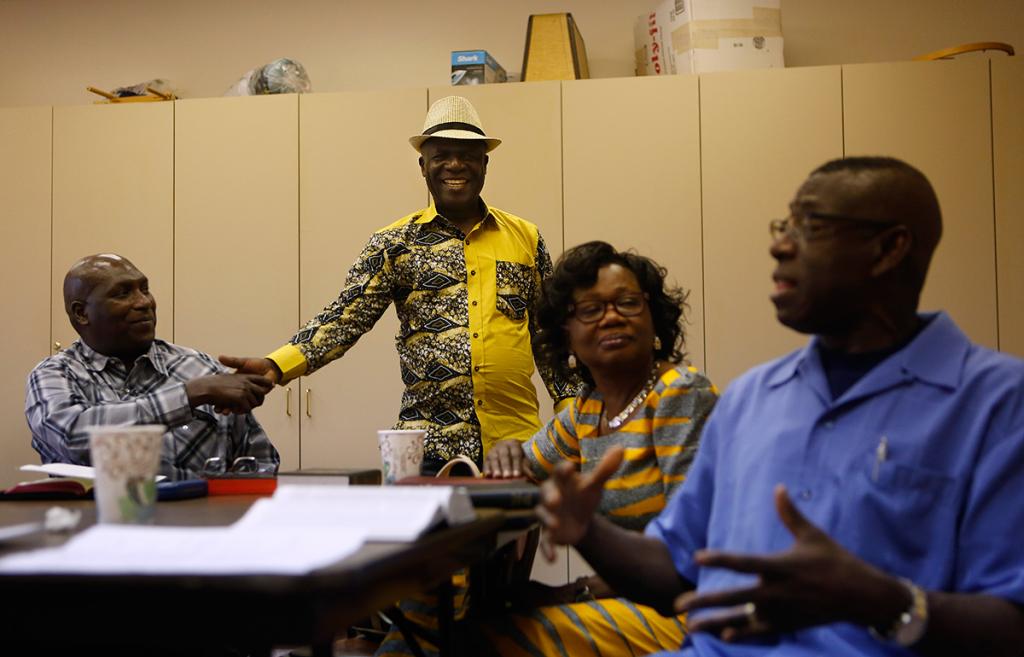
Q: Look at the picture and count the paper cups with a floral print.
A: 2